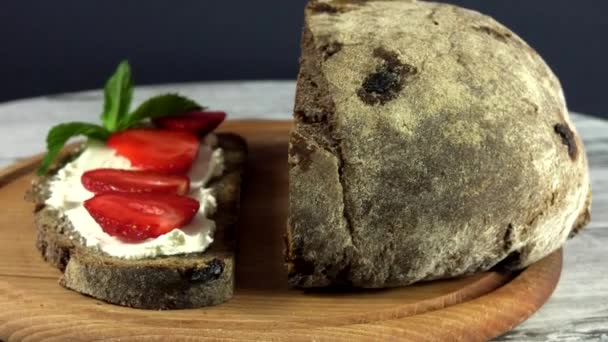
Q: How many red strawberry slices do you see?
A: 4